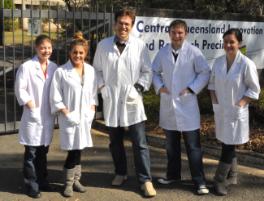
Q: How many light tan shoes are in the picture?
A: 2